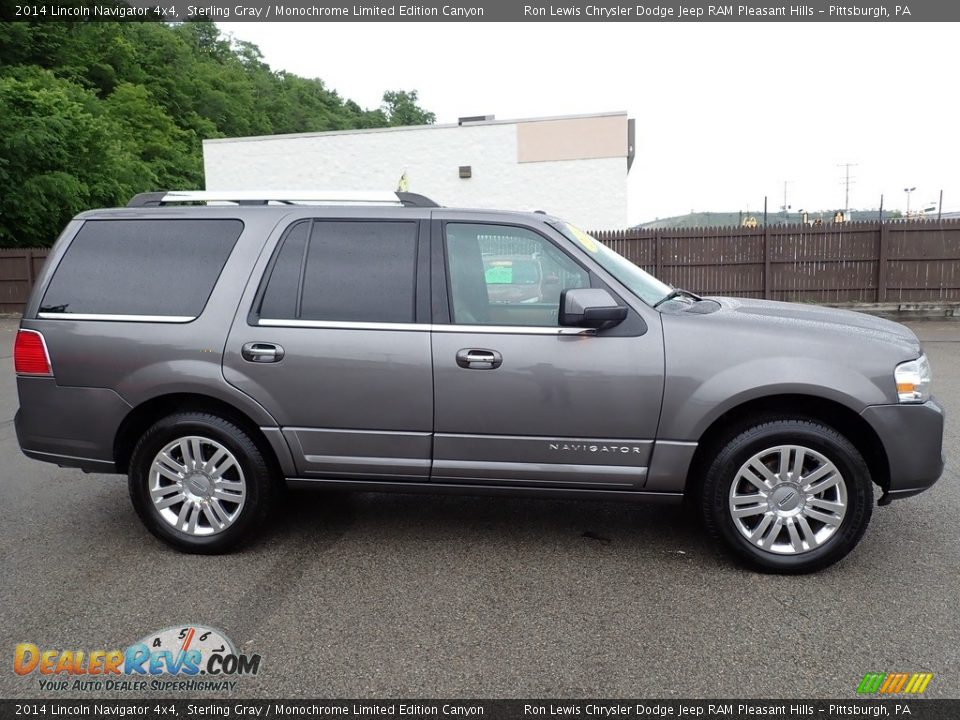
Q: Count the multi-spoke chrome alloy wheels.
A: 2